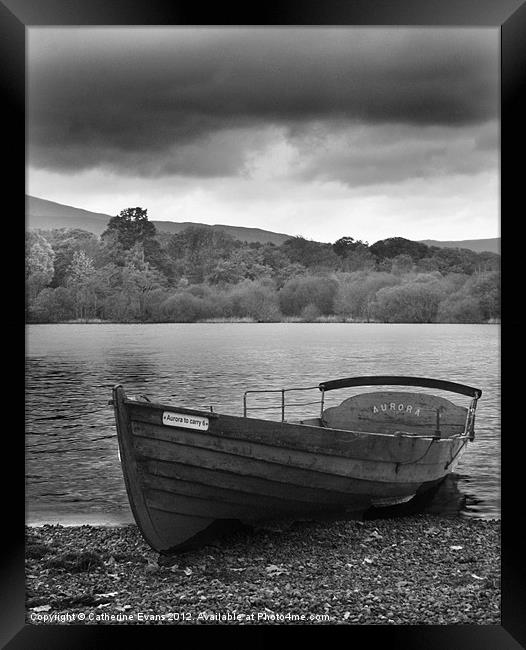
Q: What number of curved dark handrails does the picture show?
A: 1